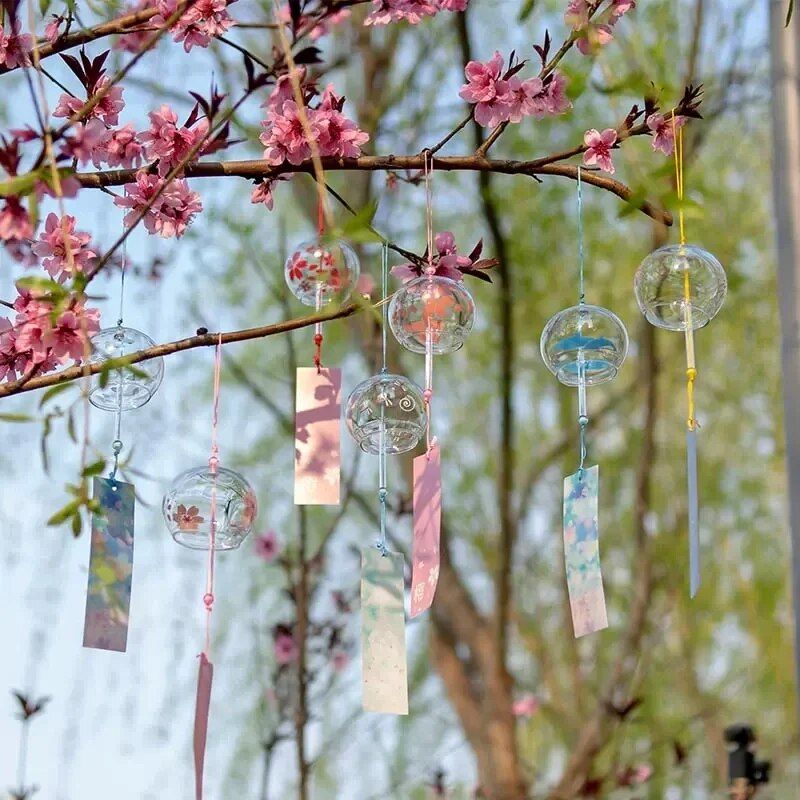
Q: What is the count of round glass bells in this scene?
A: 7